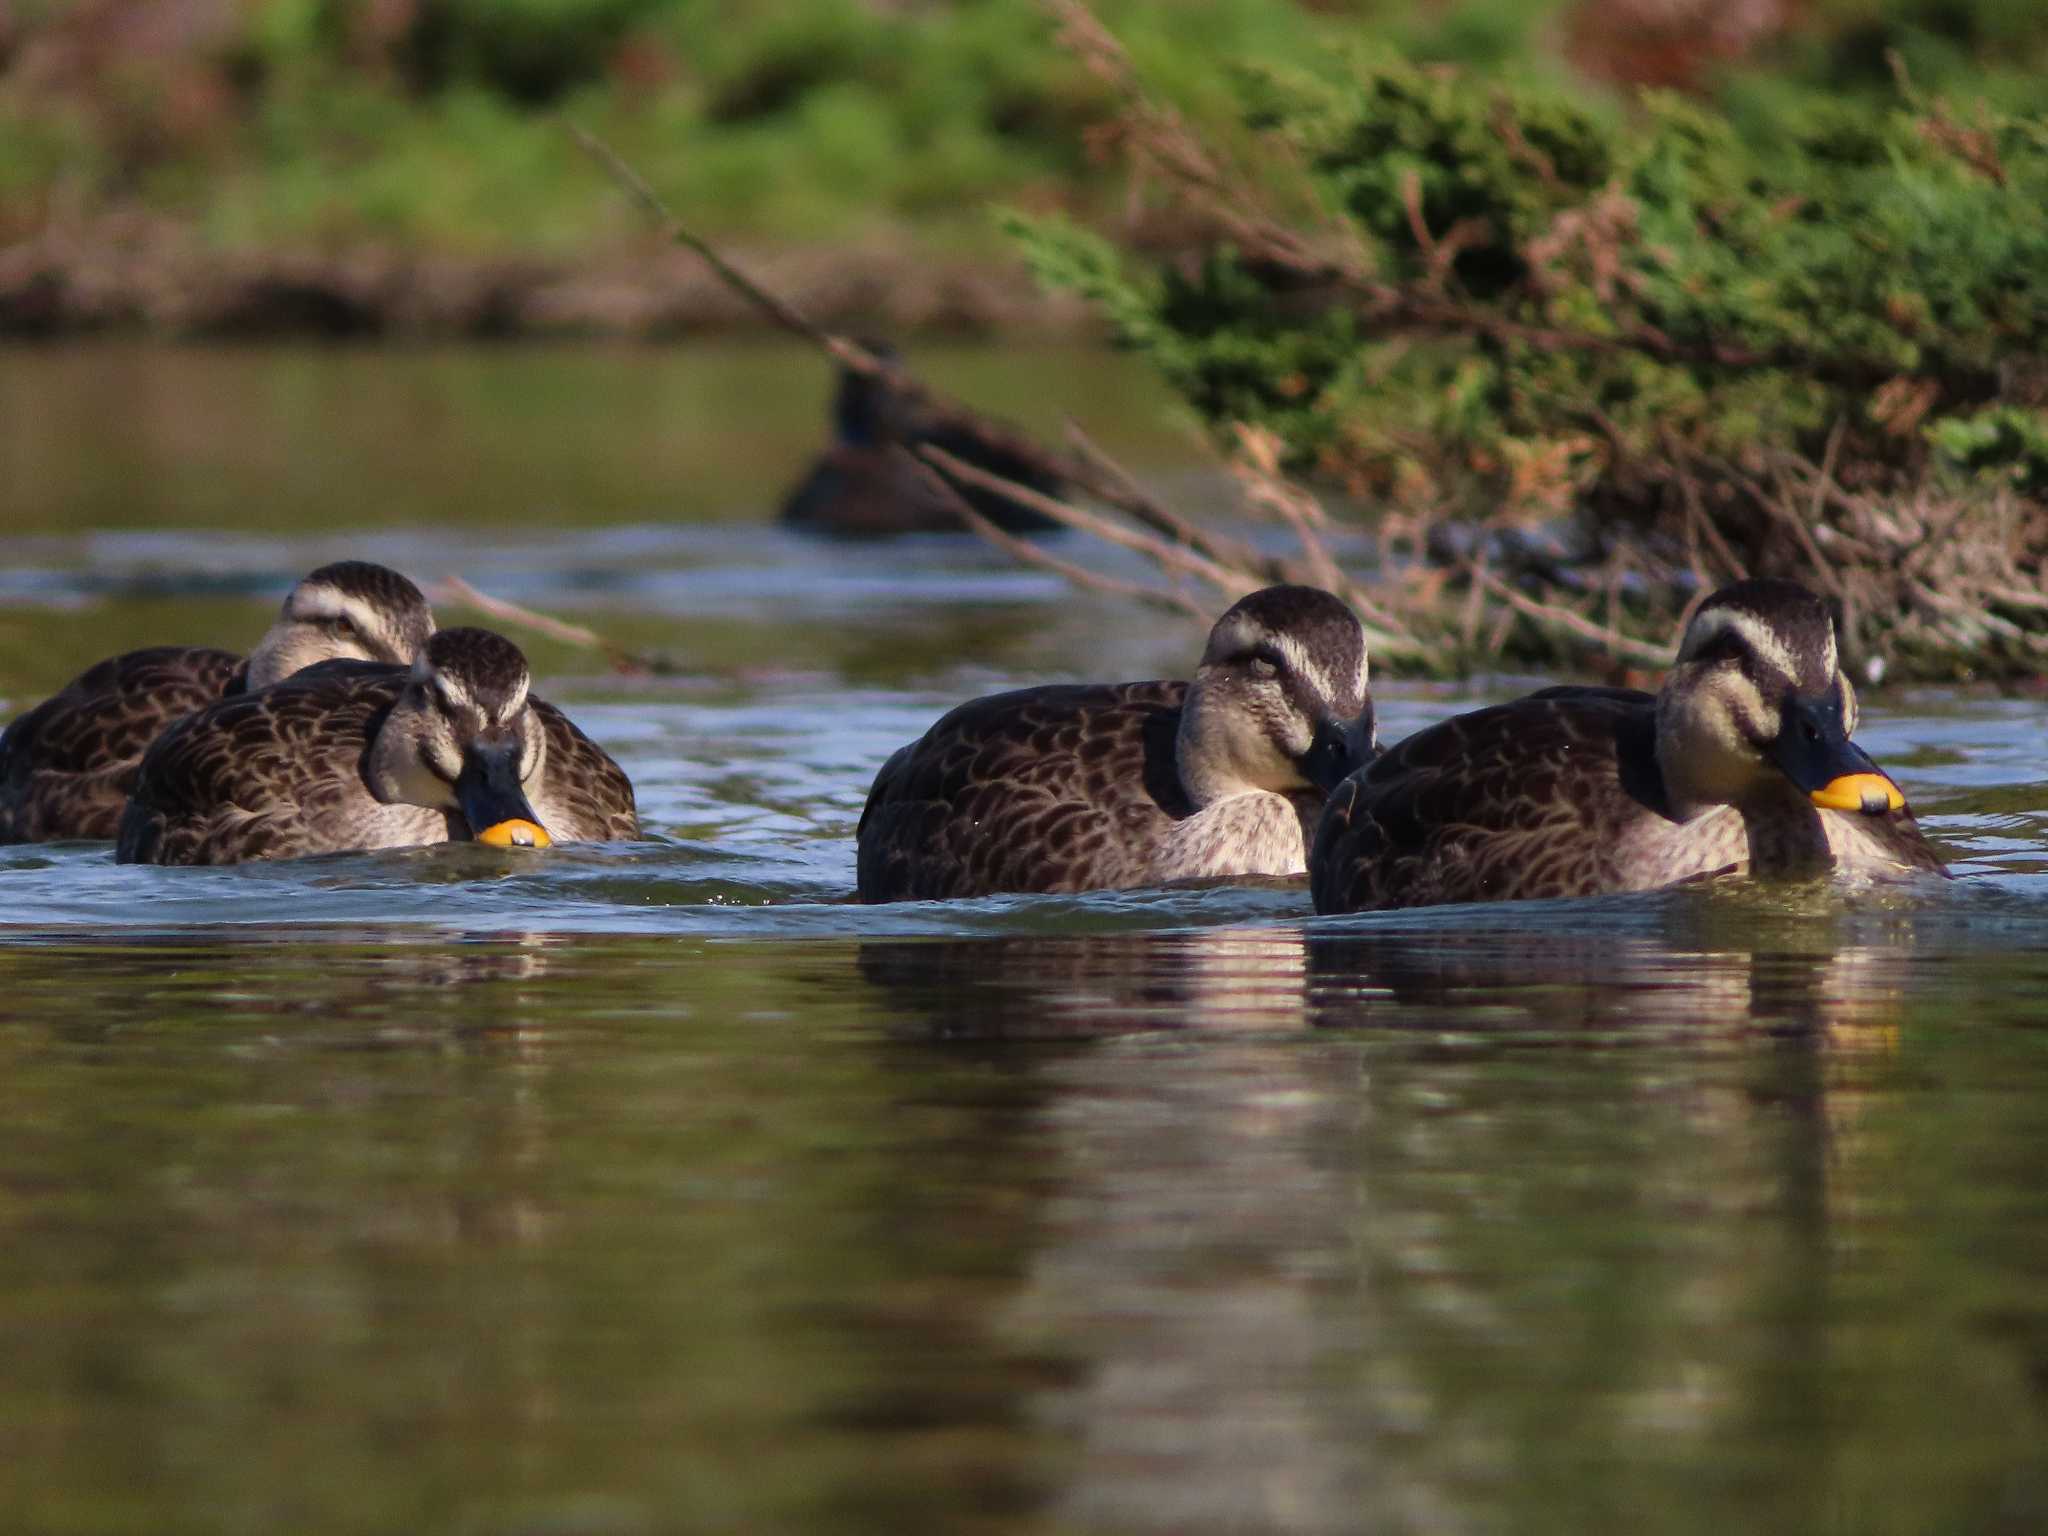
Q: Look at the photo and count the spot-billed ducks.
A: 4